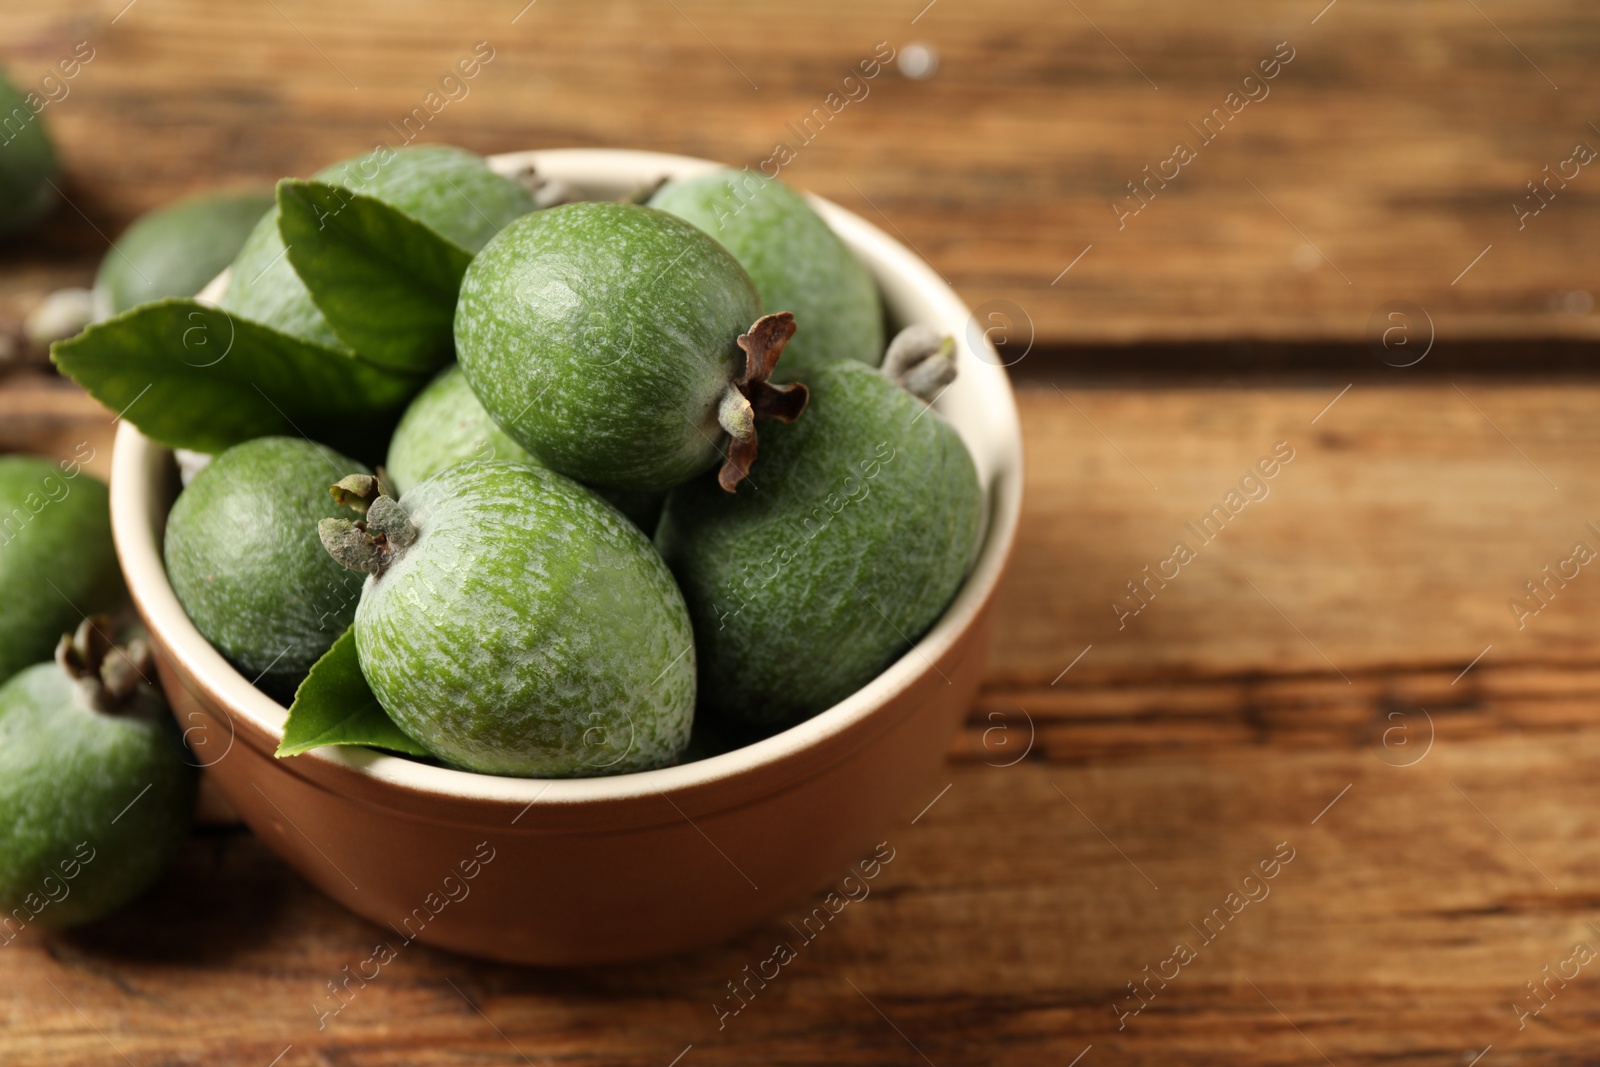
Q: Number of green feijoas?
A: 11